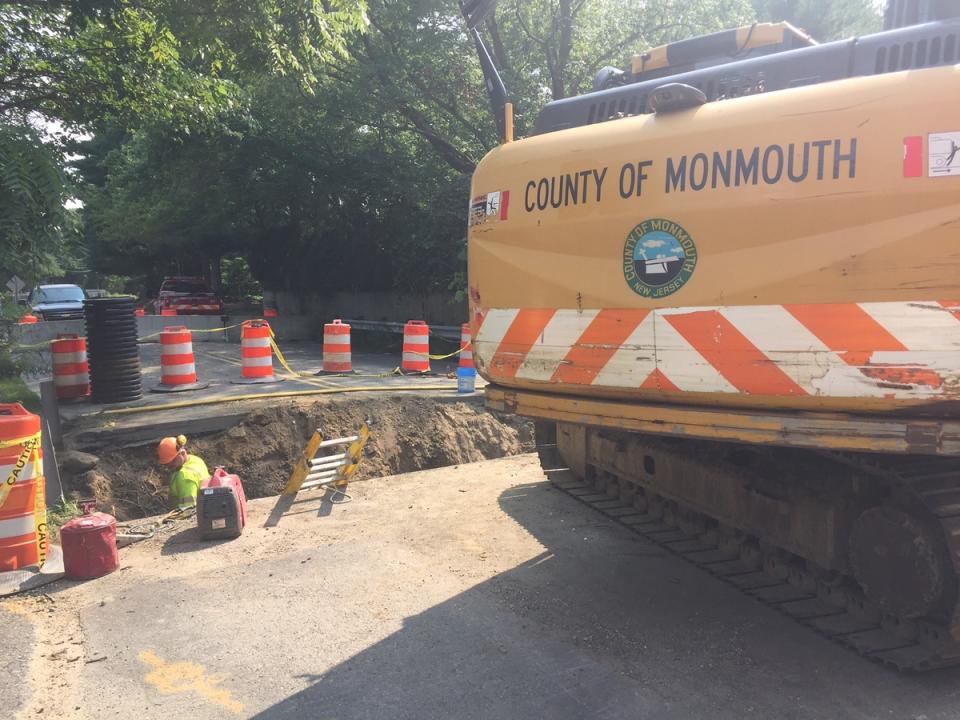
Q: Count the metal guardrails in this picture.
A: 1